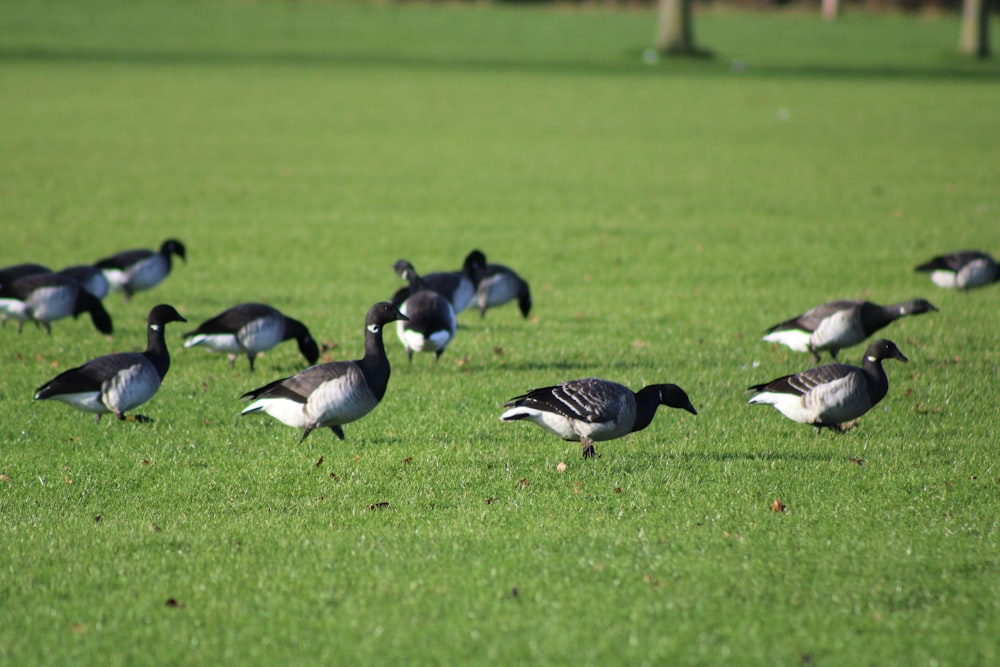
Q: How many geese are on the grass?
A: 14